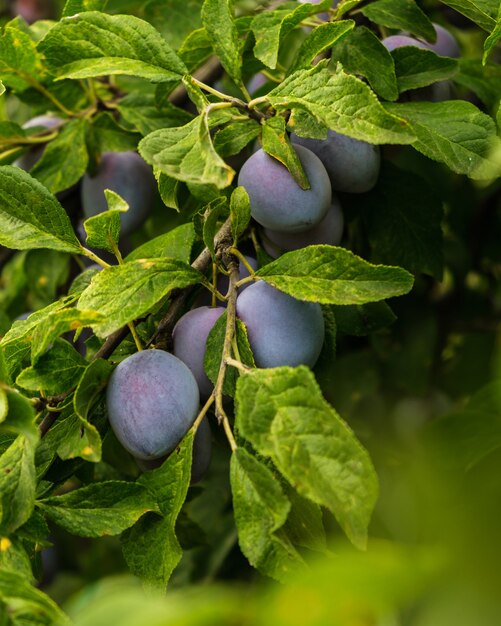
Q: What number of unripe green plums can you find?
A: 0